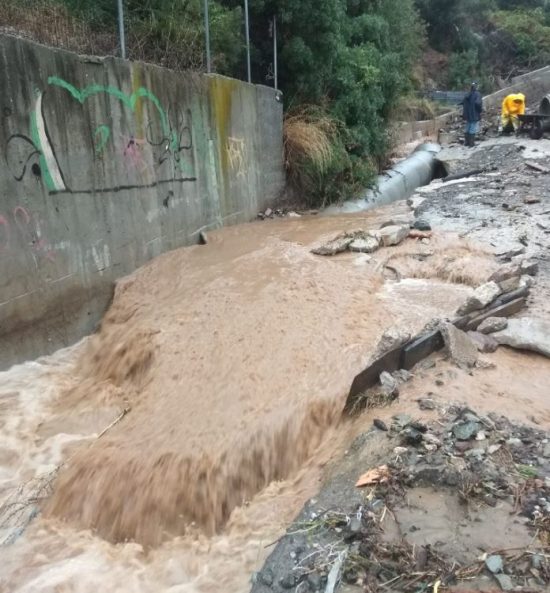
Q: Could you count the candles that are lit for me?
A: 0